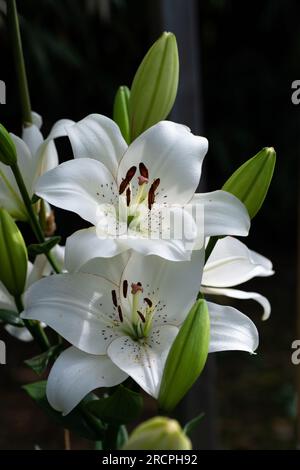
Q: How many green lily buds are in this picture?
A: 7